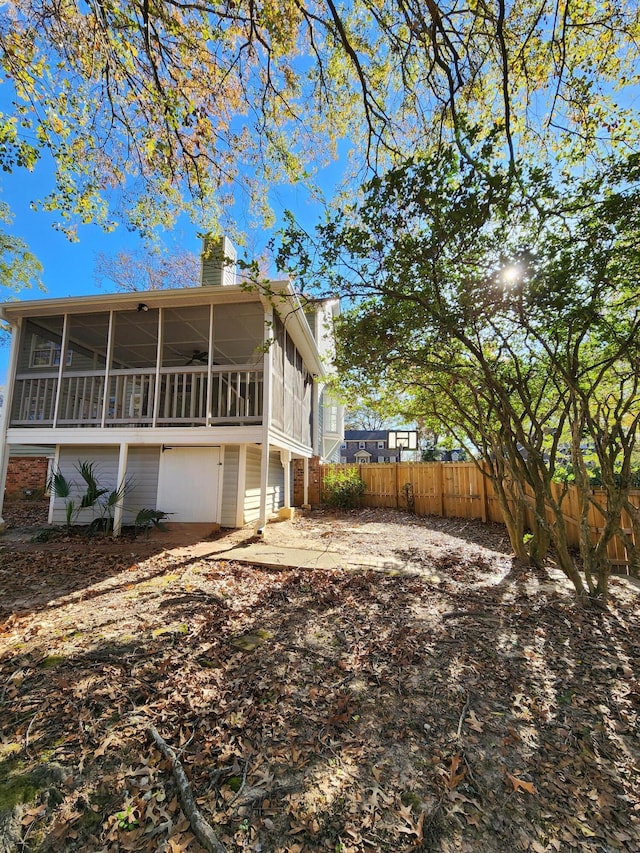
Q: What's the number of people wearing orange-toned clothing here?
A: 0